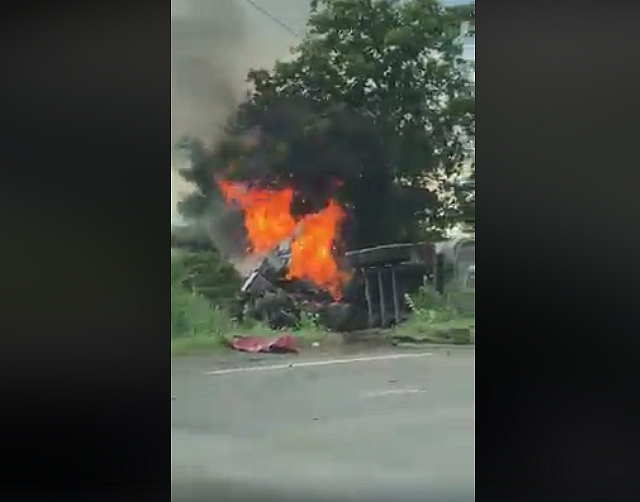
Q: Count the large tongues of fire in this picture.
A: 2